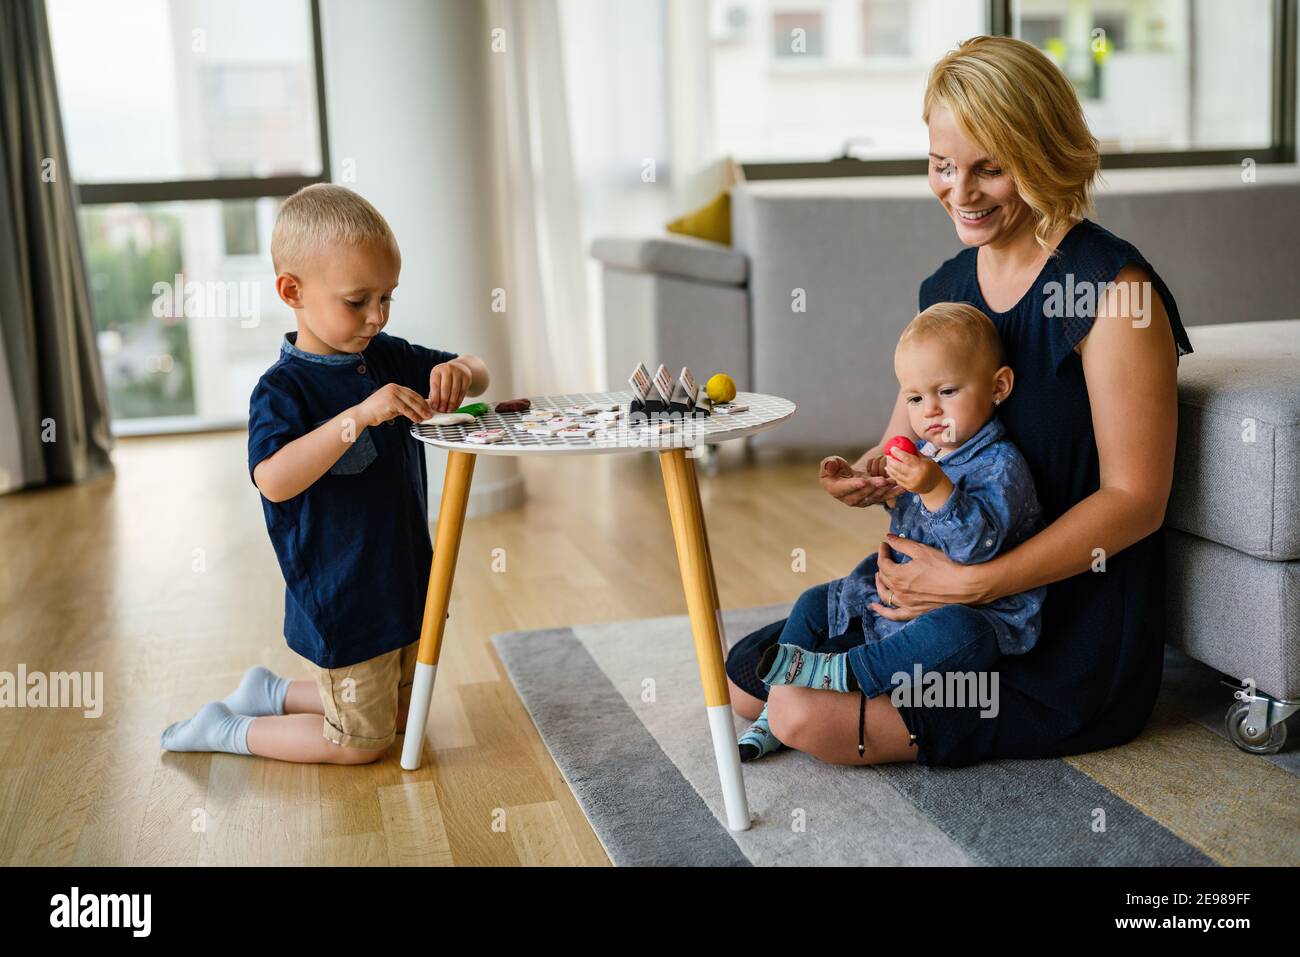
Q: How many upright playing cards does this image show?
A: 3